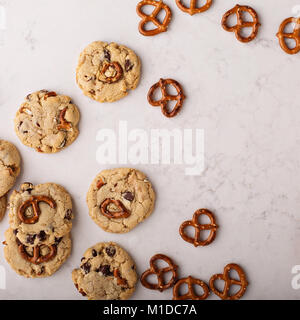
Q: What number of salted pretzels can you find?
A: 9